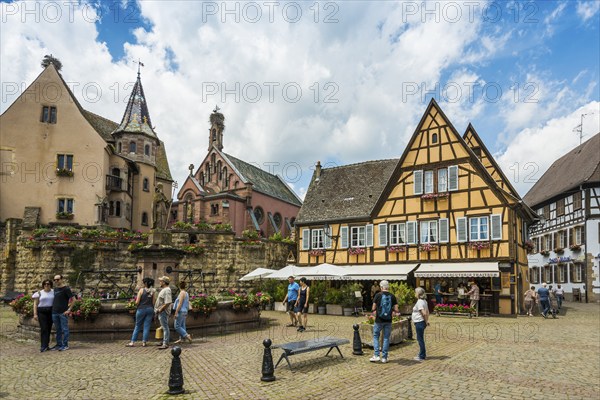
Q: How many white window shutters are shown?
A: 11